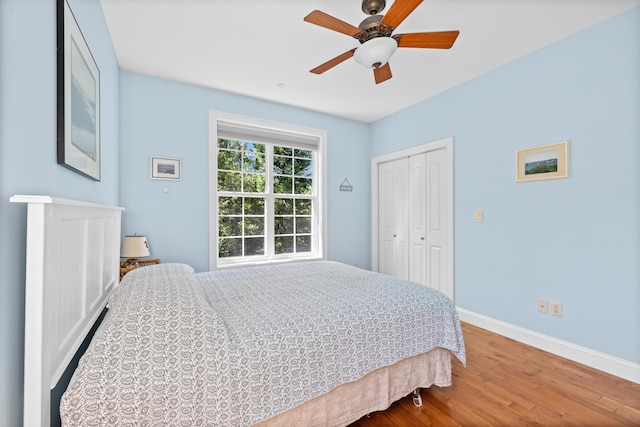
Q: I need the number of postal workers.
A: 0